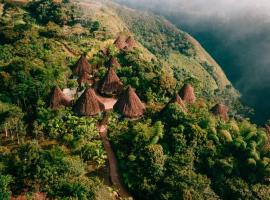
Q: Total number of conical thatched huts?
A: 11